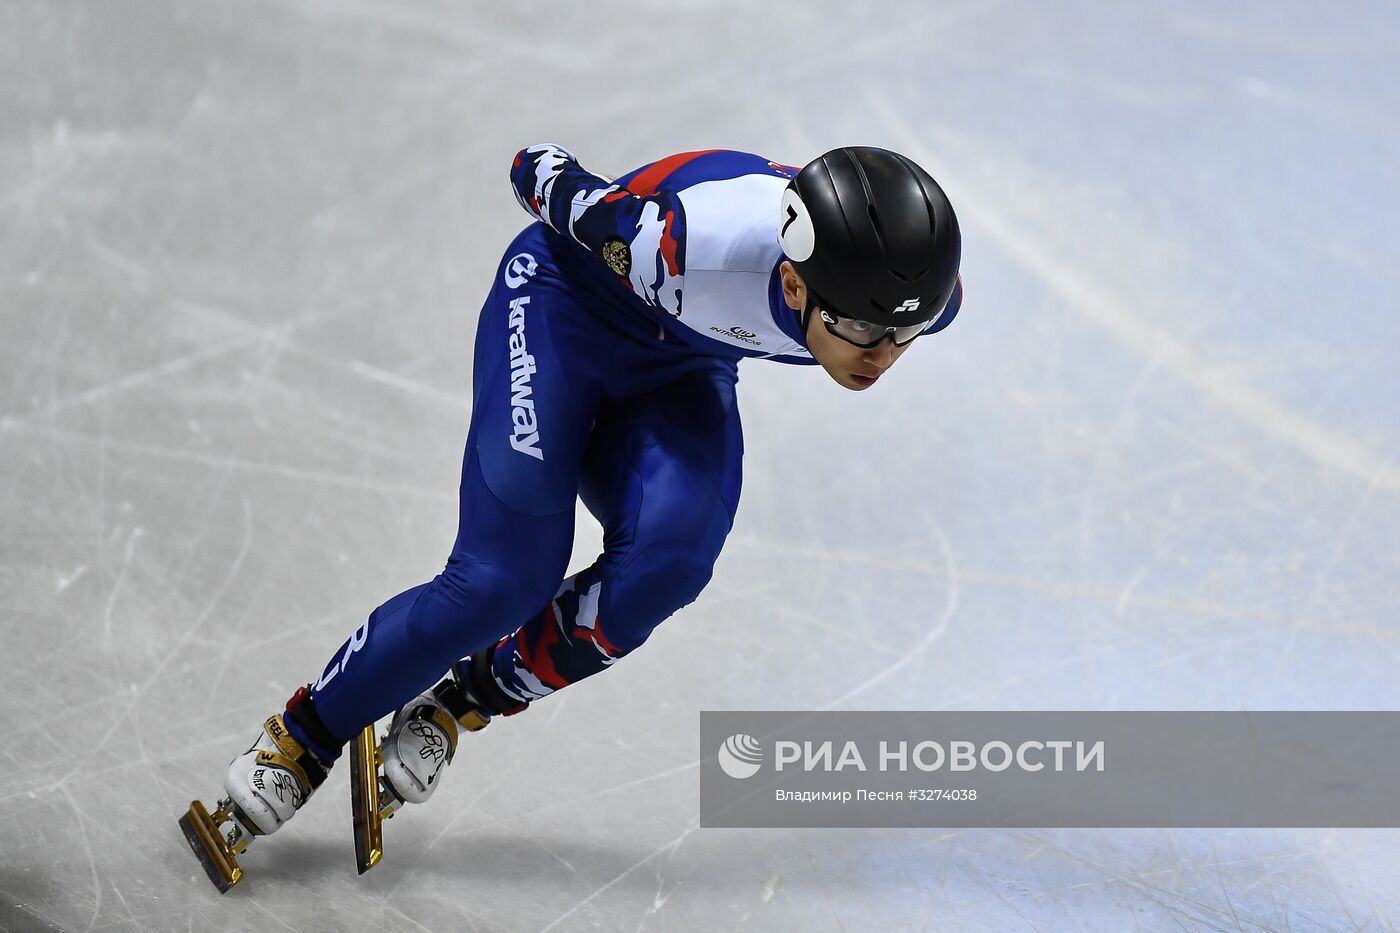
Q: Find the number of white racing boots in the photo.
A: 2